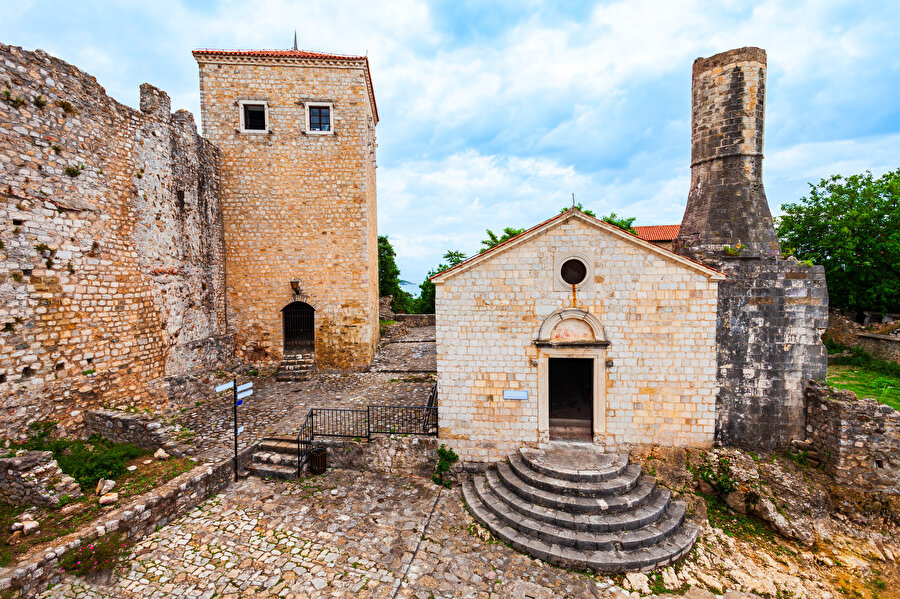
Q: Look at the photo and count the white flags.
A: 0